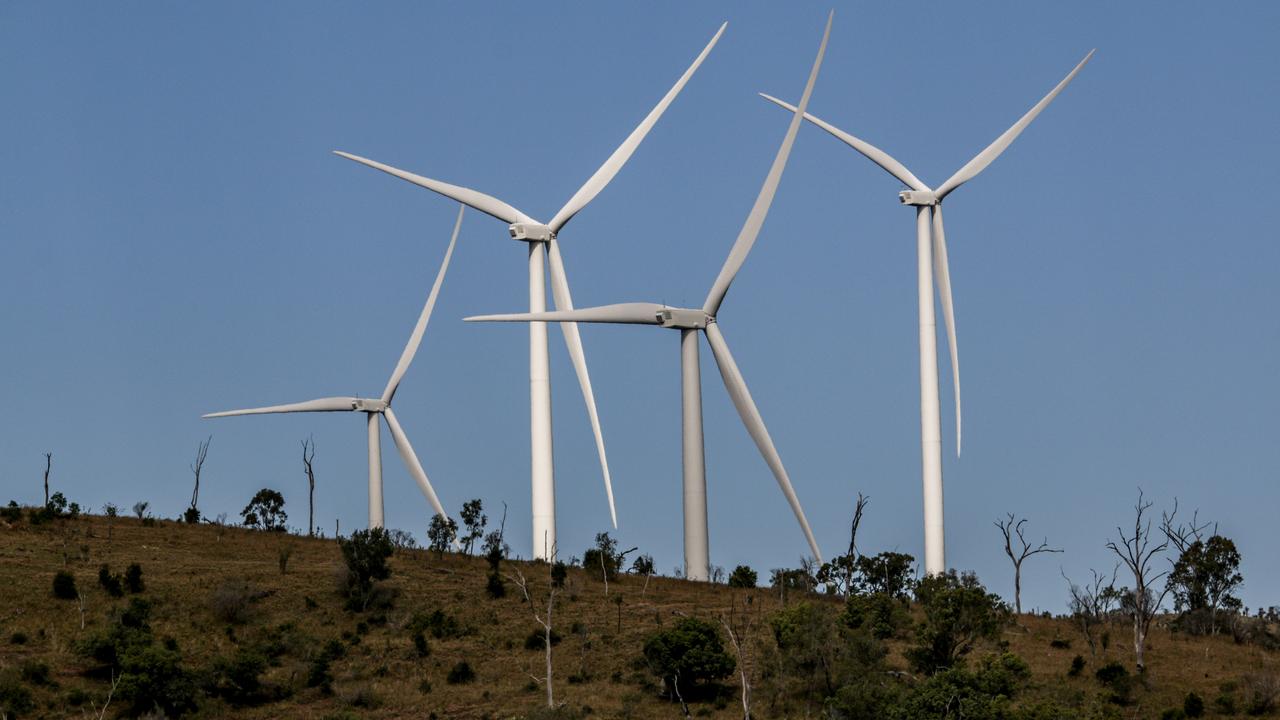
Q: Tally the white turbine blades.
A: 12